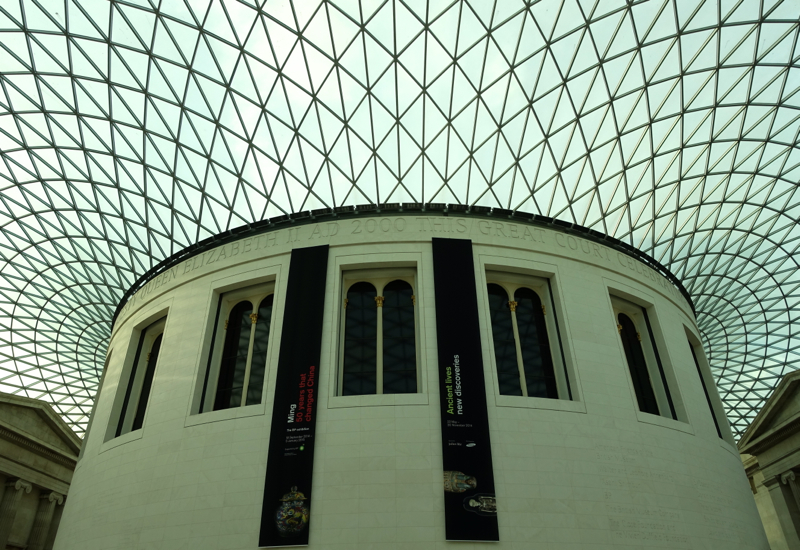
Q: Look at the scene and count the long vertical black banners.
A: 2